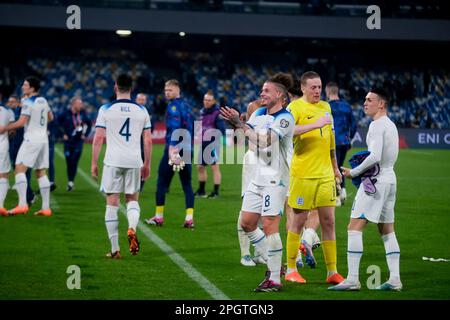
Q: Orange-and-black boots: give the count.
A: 2